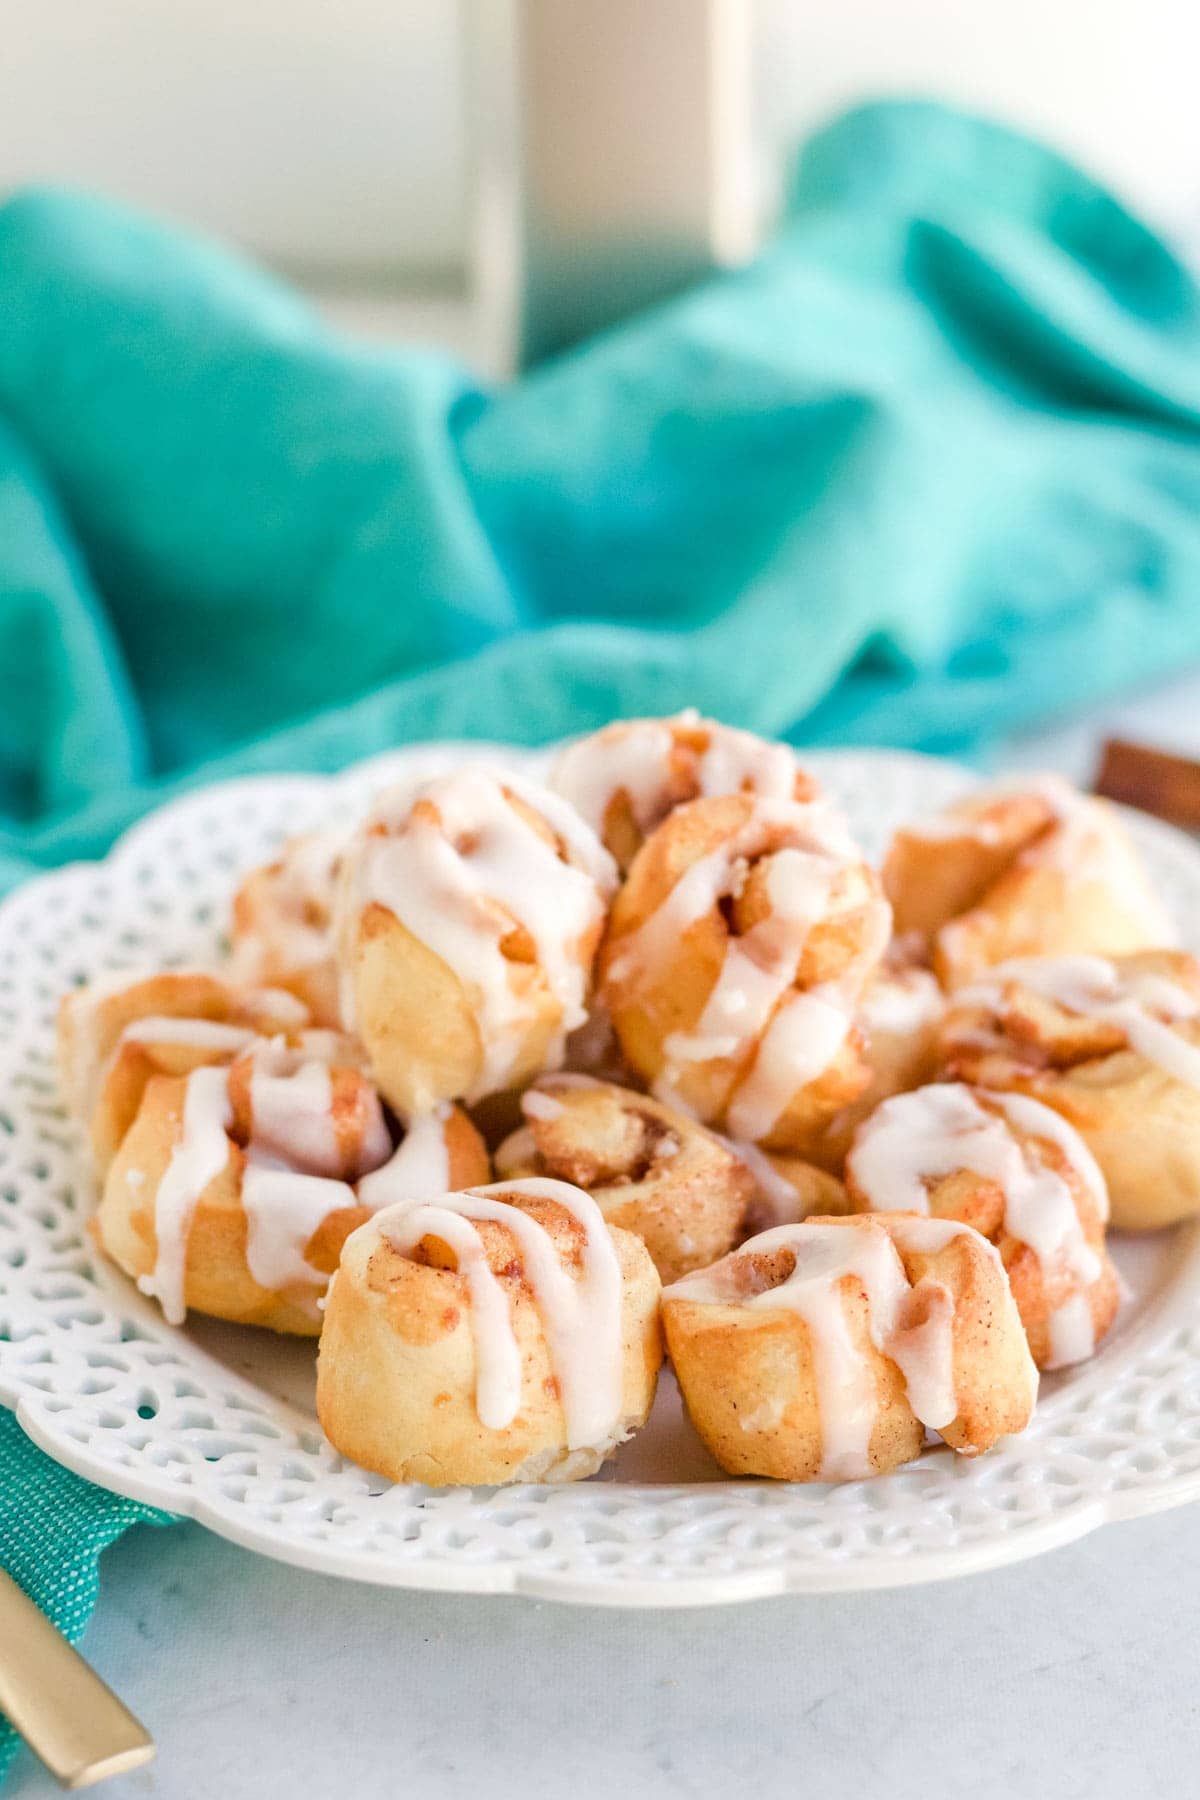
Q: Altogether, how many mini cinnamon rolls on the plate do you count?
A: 13